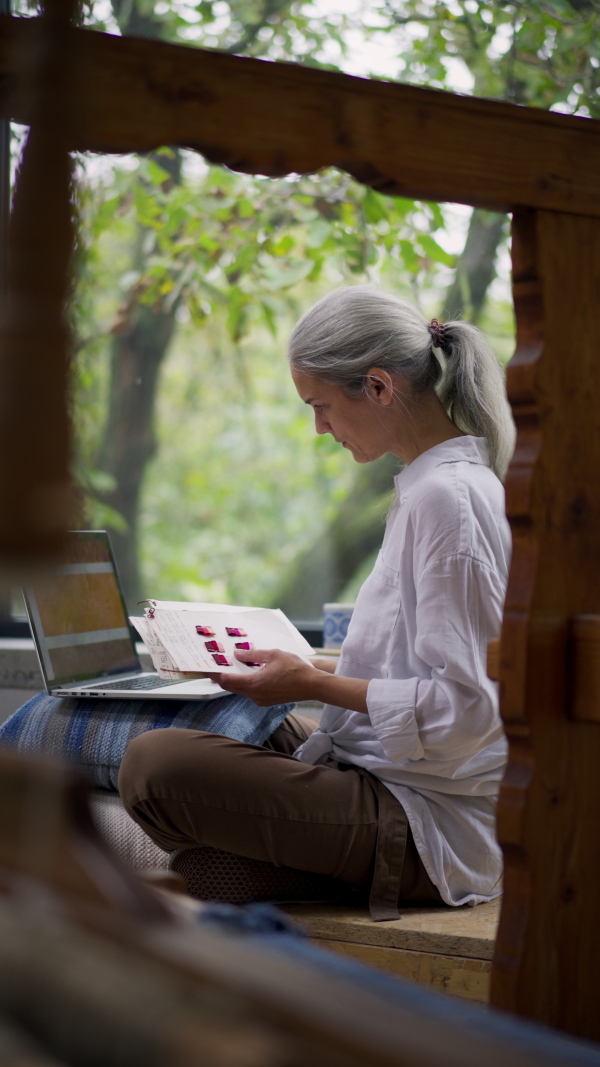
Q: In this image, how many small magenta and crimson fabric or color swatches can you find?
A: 6